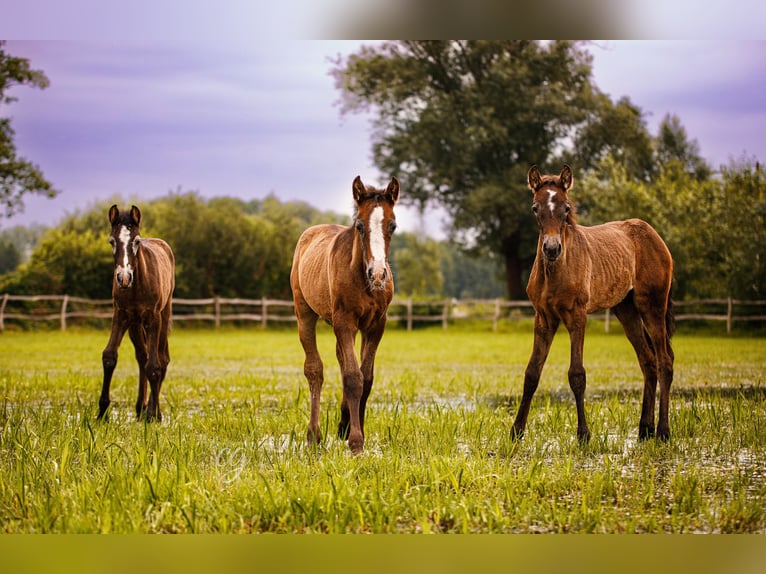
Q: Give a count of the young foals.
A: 3